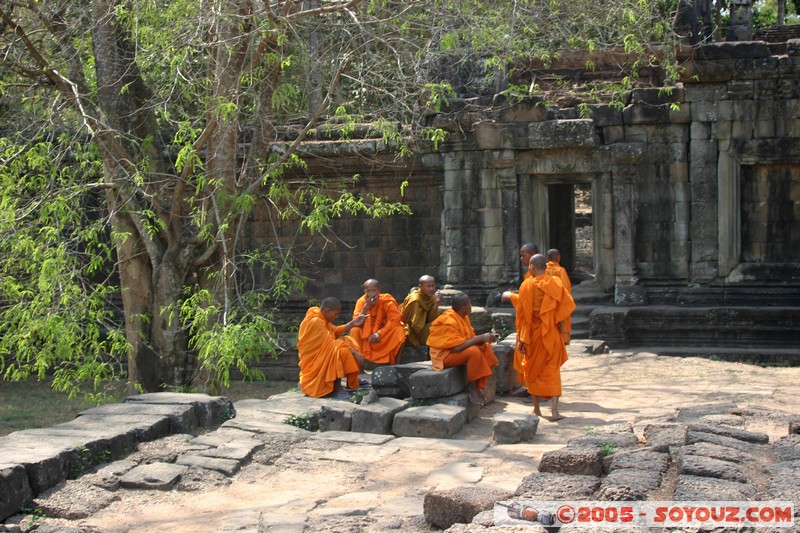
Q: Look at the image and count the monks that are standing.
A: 3